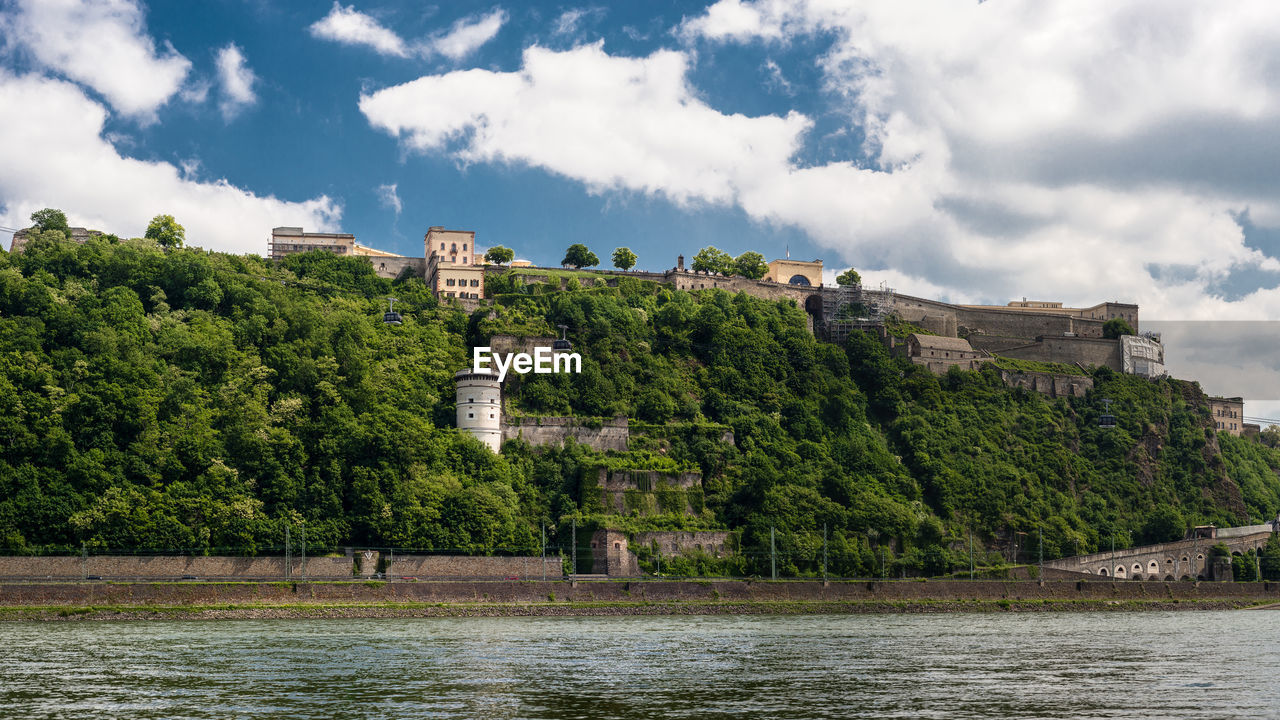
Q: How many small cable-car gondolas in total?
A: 3